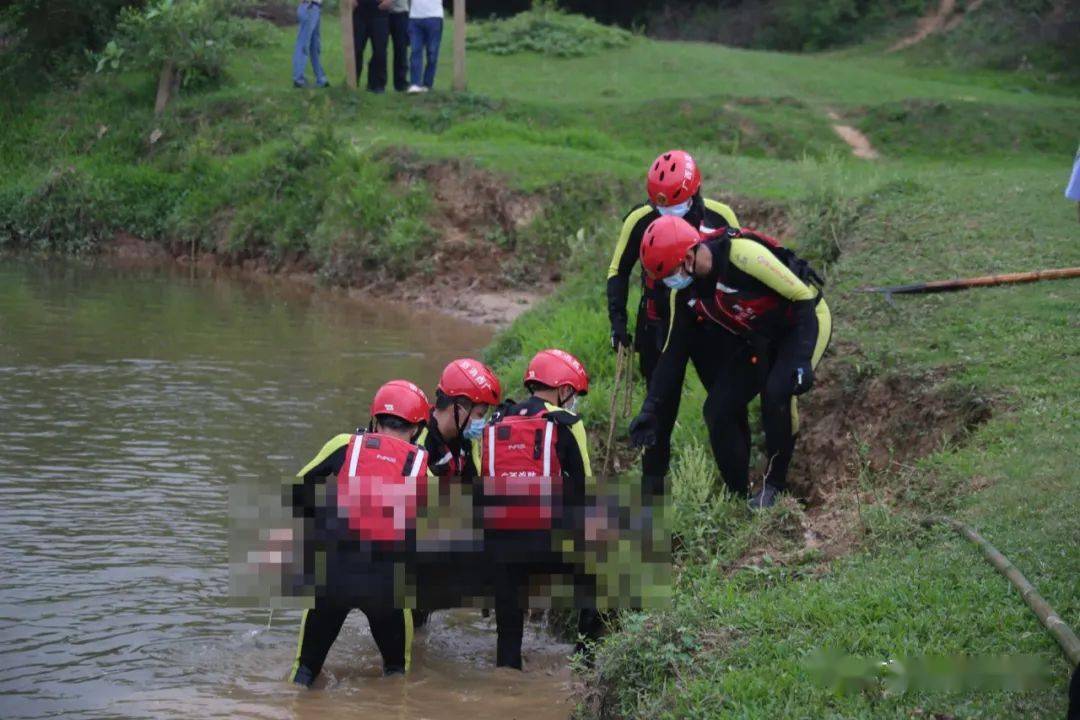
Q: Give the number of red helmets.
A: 5